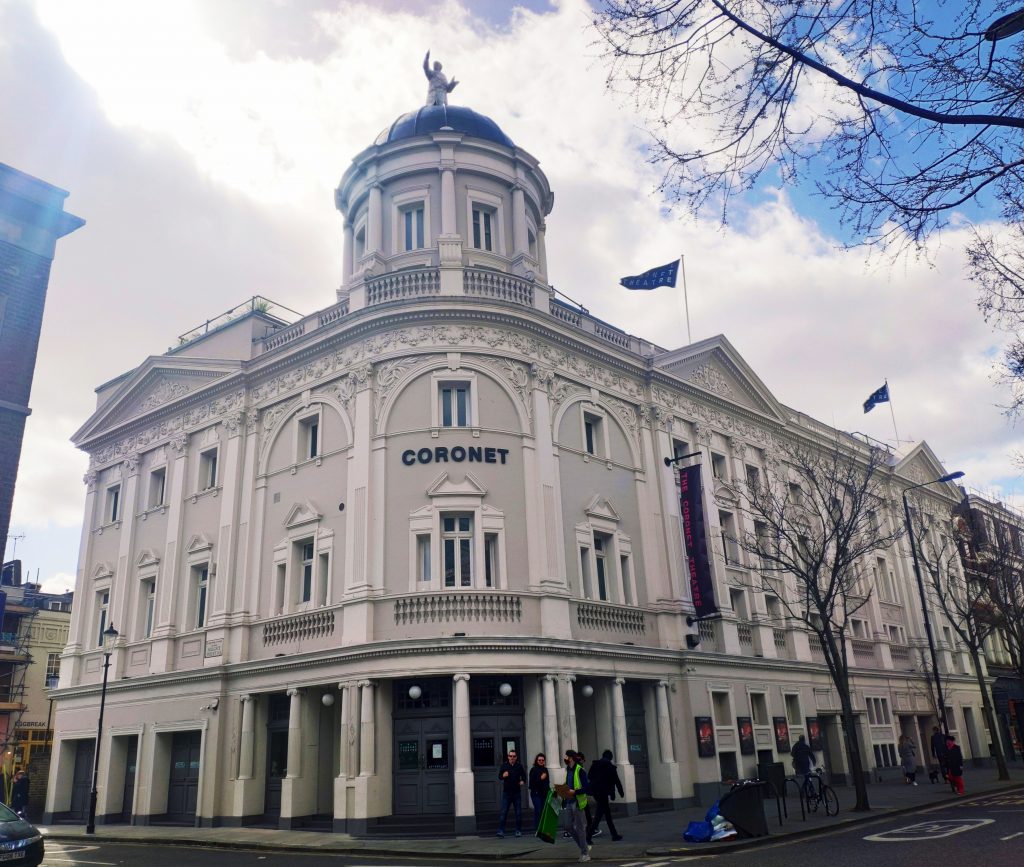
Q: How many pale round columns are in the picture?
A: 14